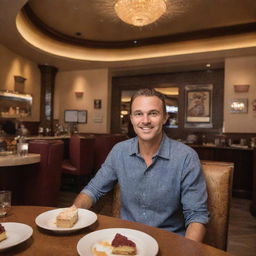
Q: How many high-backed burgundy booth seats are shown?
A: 3